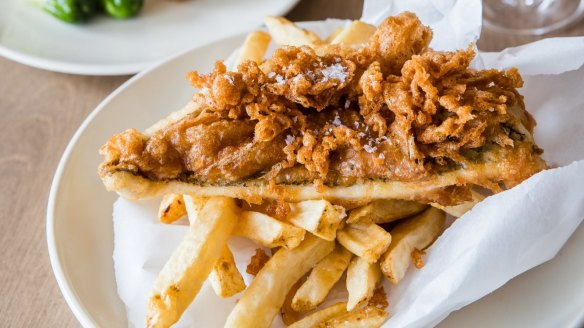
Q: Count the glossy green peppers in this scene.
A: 2